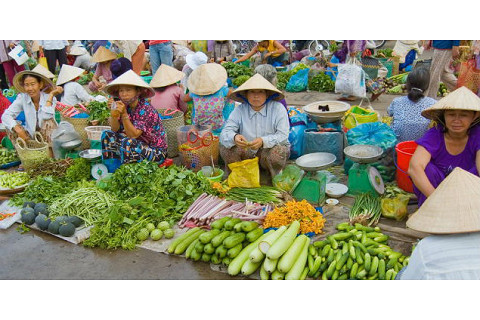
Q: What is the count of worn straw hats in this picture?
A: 11